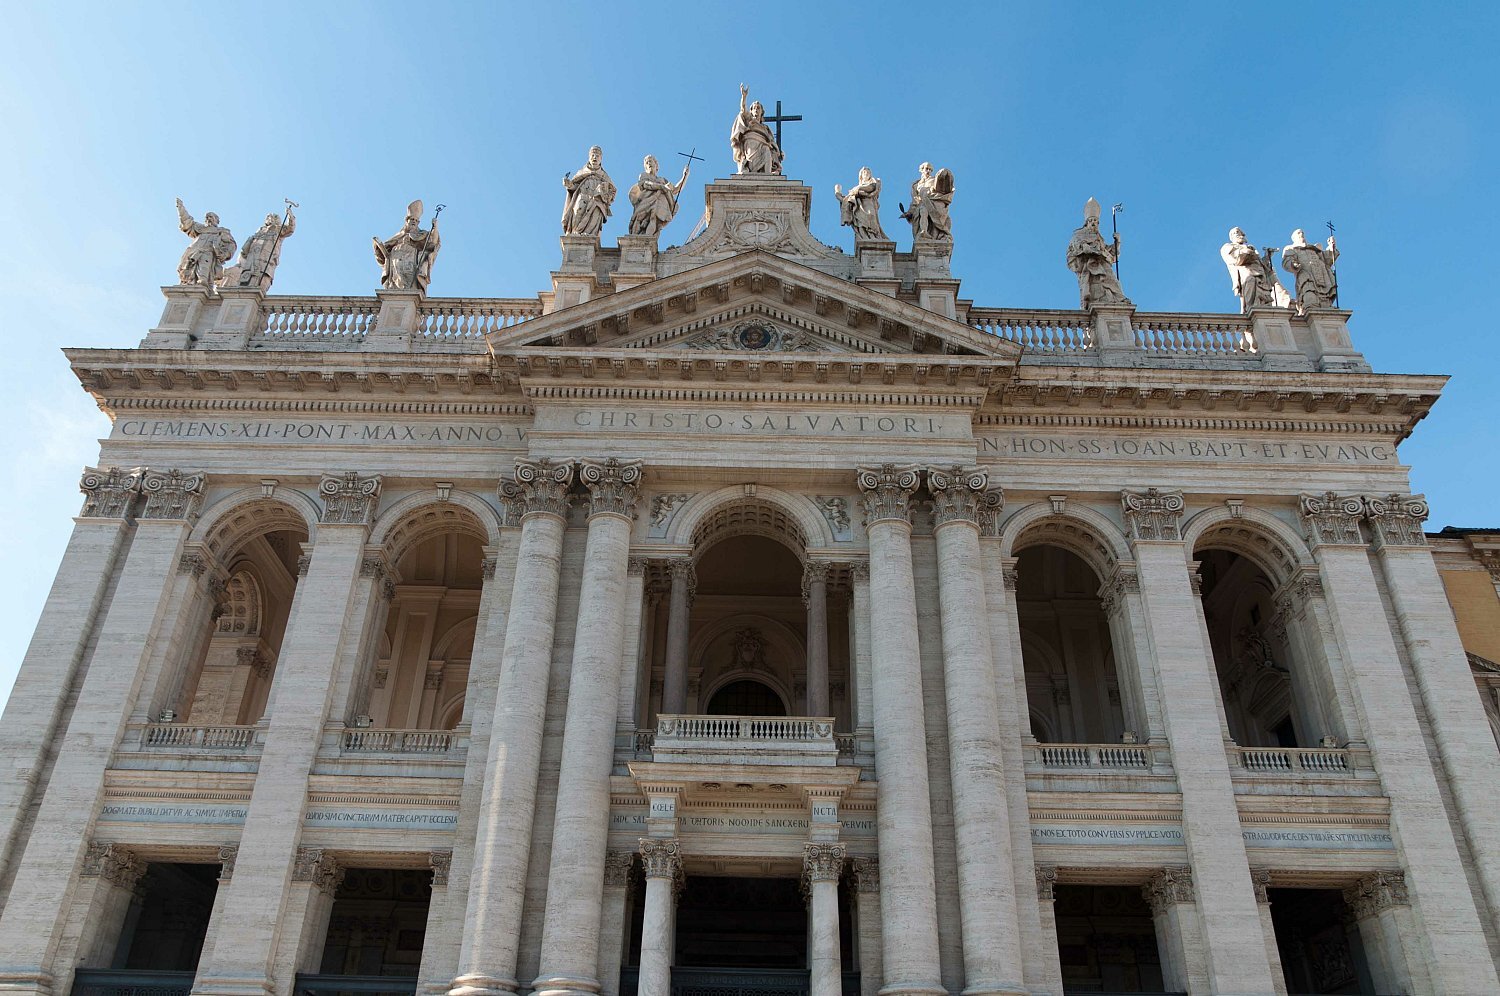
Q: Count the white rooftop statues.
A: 11